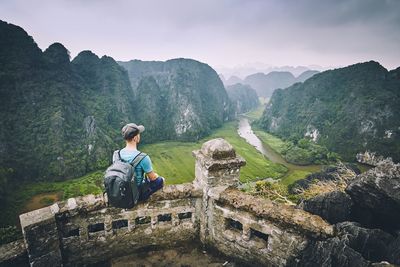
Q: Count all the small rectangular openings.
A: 8